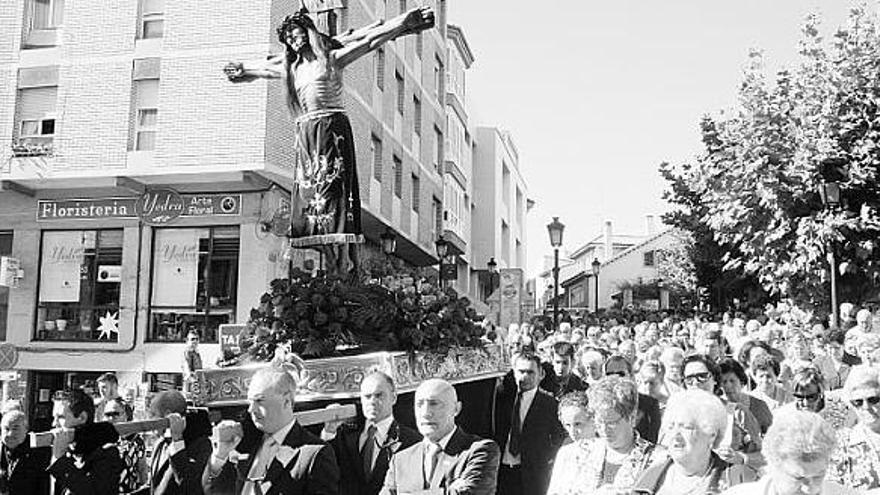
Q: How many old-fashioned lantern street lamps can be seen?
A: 6